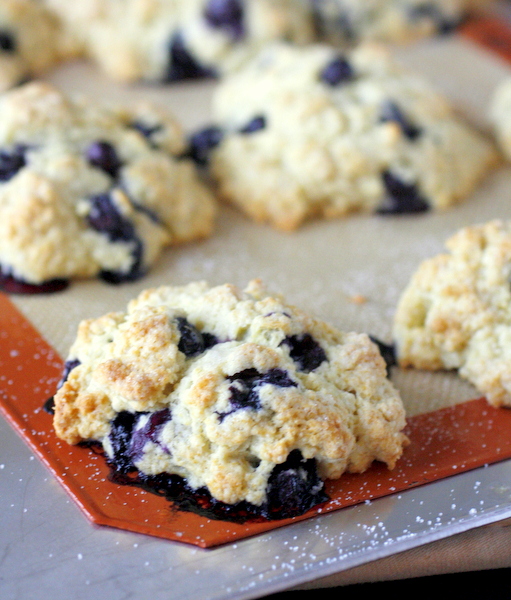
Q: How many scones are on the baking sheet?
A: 8